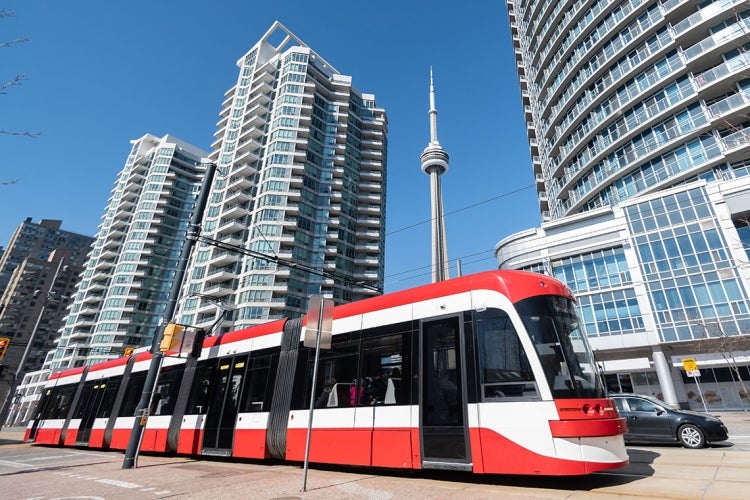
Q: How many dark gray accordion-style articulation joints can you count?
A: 4